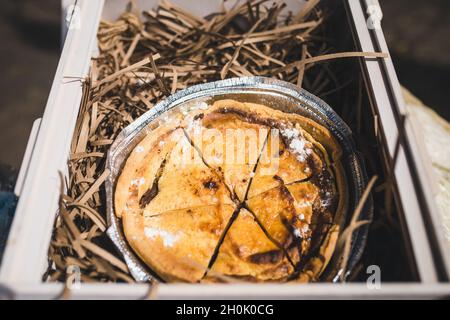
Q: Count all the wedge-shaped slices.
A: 6